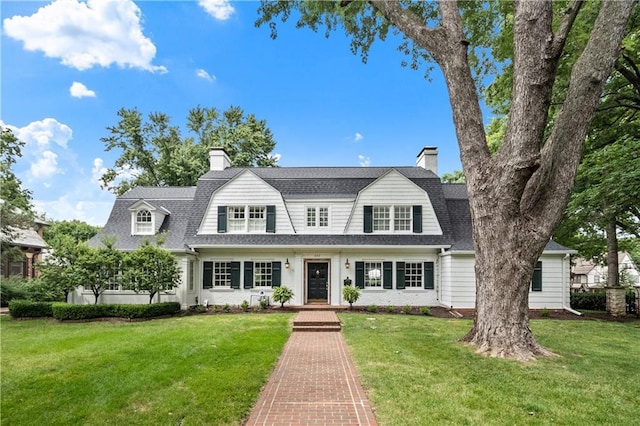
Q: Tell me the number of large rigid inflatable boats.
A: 0